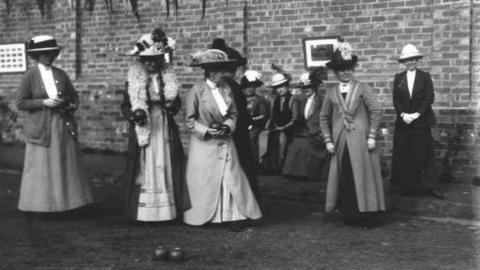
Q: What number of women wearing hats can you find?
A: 9